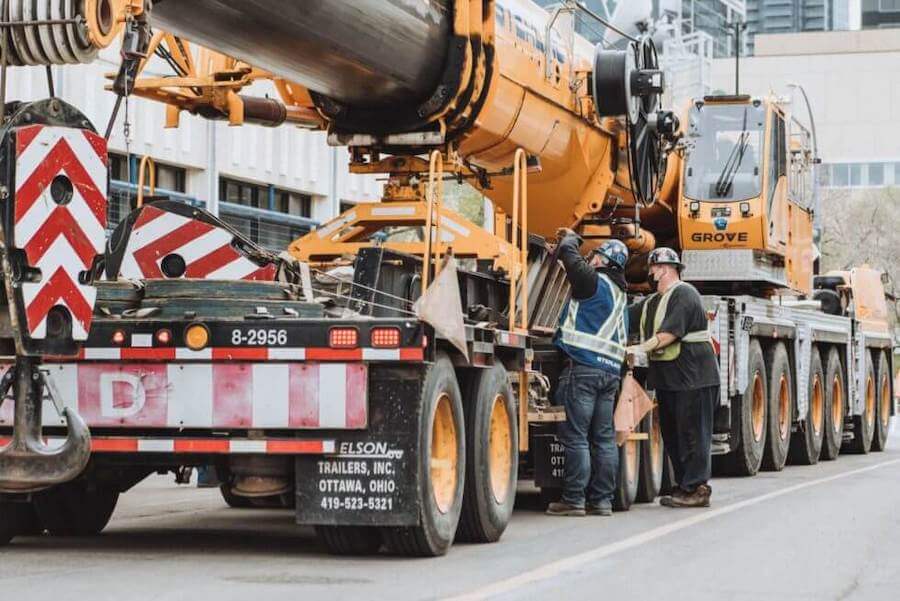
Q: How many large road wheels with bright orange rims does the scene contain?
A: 10